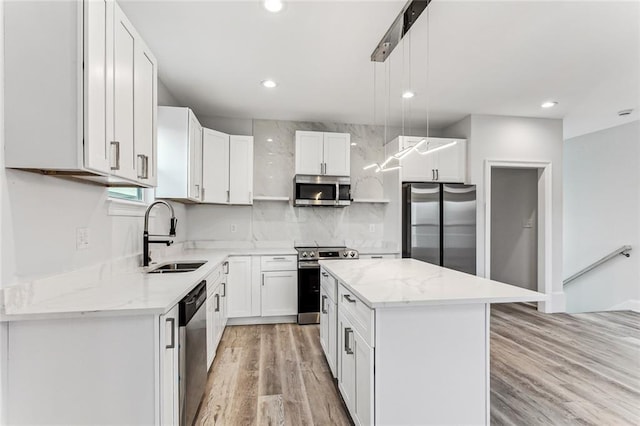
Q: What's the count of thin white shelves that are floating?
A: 2